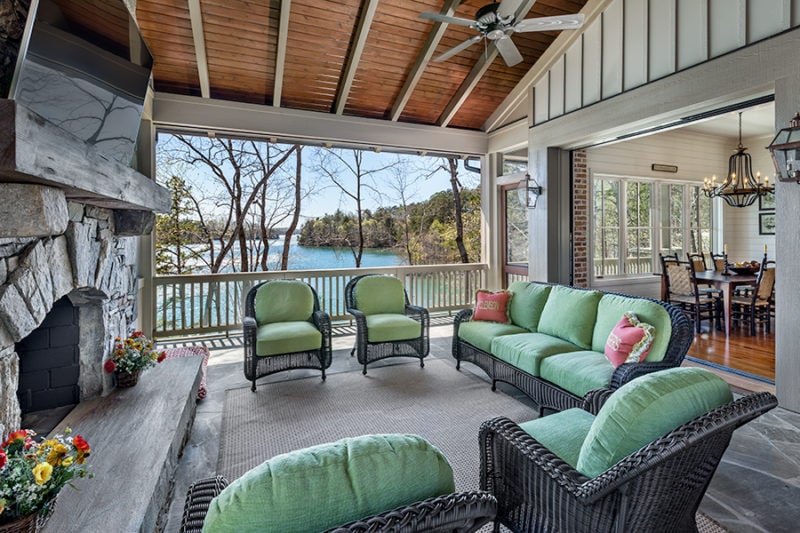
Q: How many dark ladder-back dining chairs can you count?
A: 5